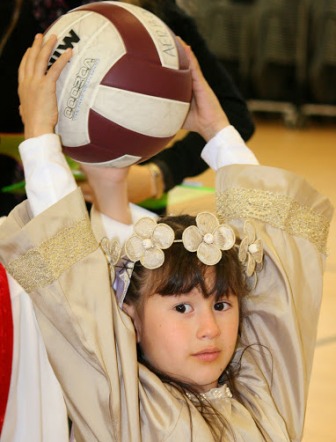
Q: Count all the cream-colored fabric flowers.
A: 4